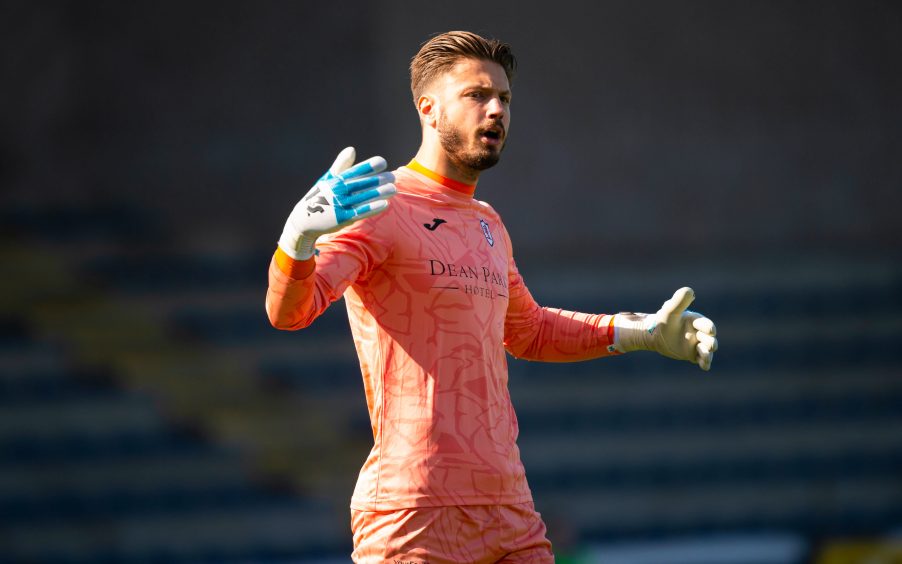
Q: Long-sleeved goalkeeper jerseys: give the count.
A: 1